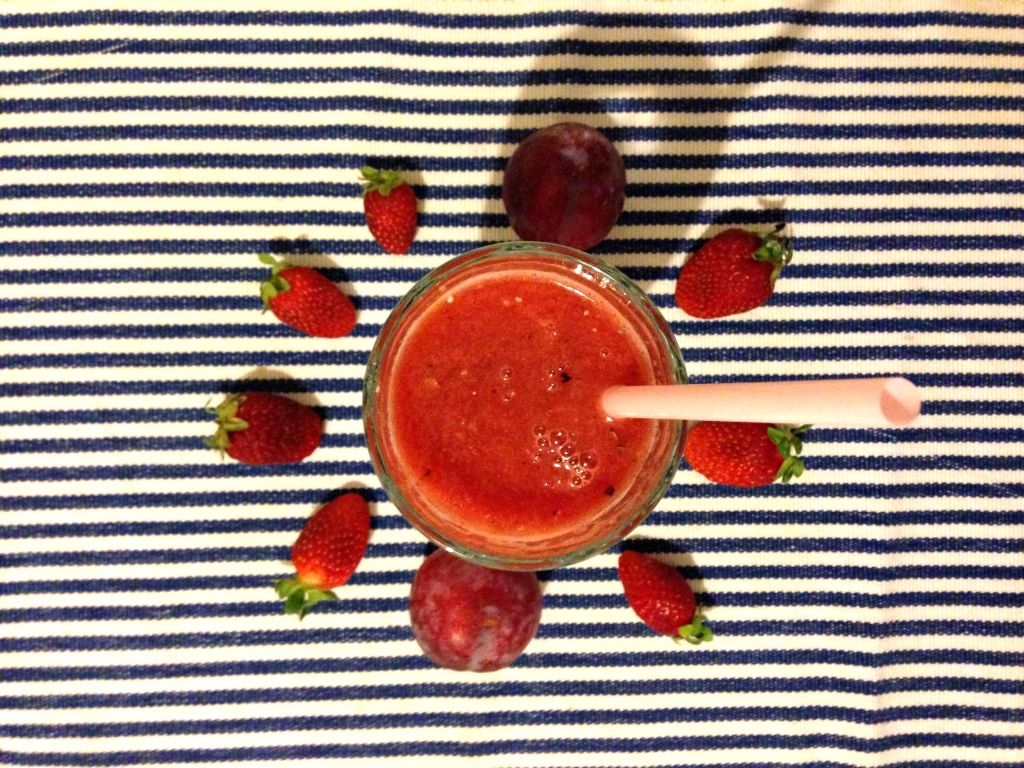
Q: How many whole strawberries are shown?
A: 7